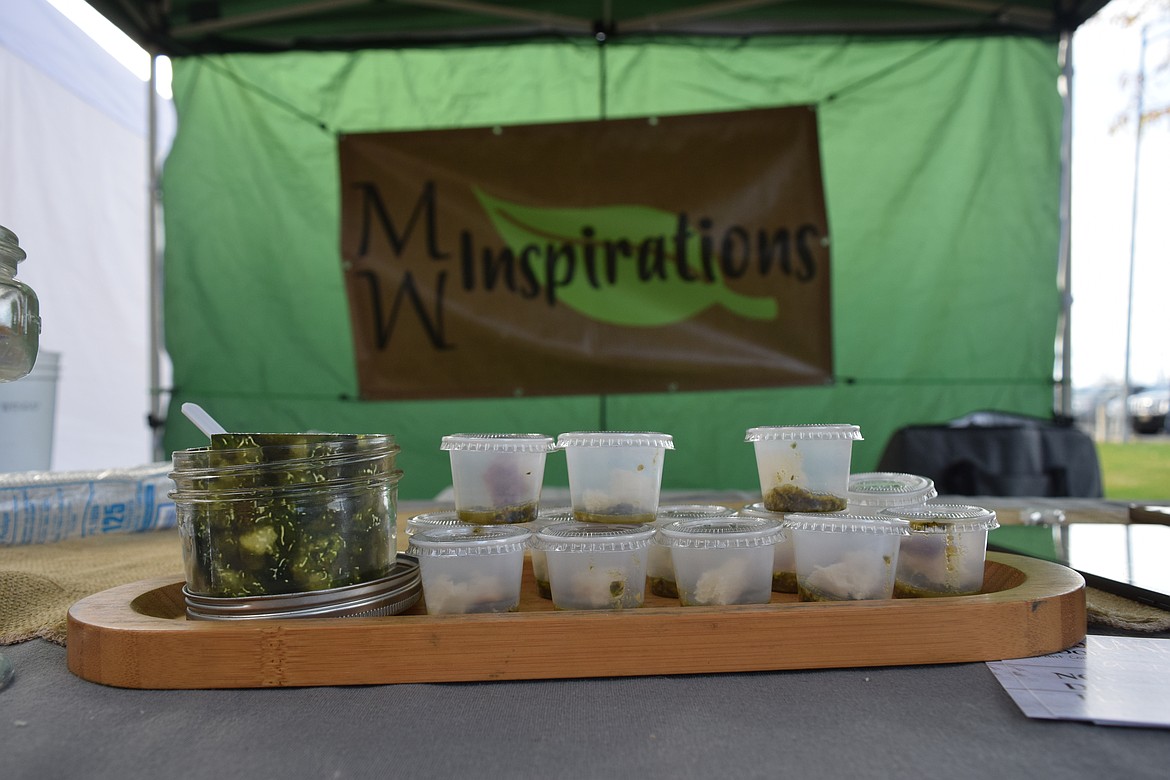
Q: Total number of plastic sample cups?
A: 13